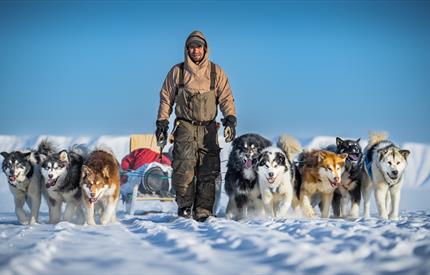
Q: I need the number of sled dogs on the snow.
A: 8